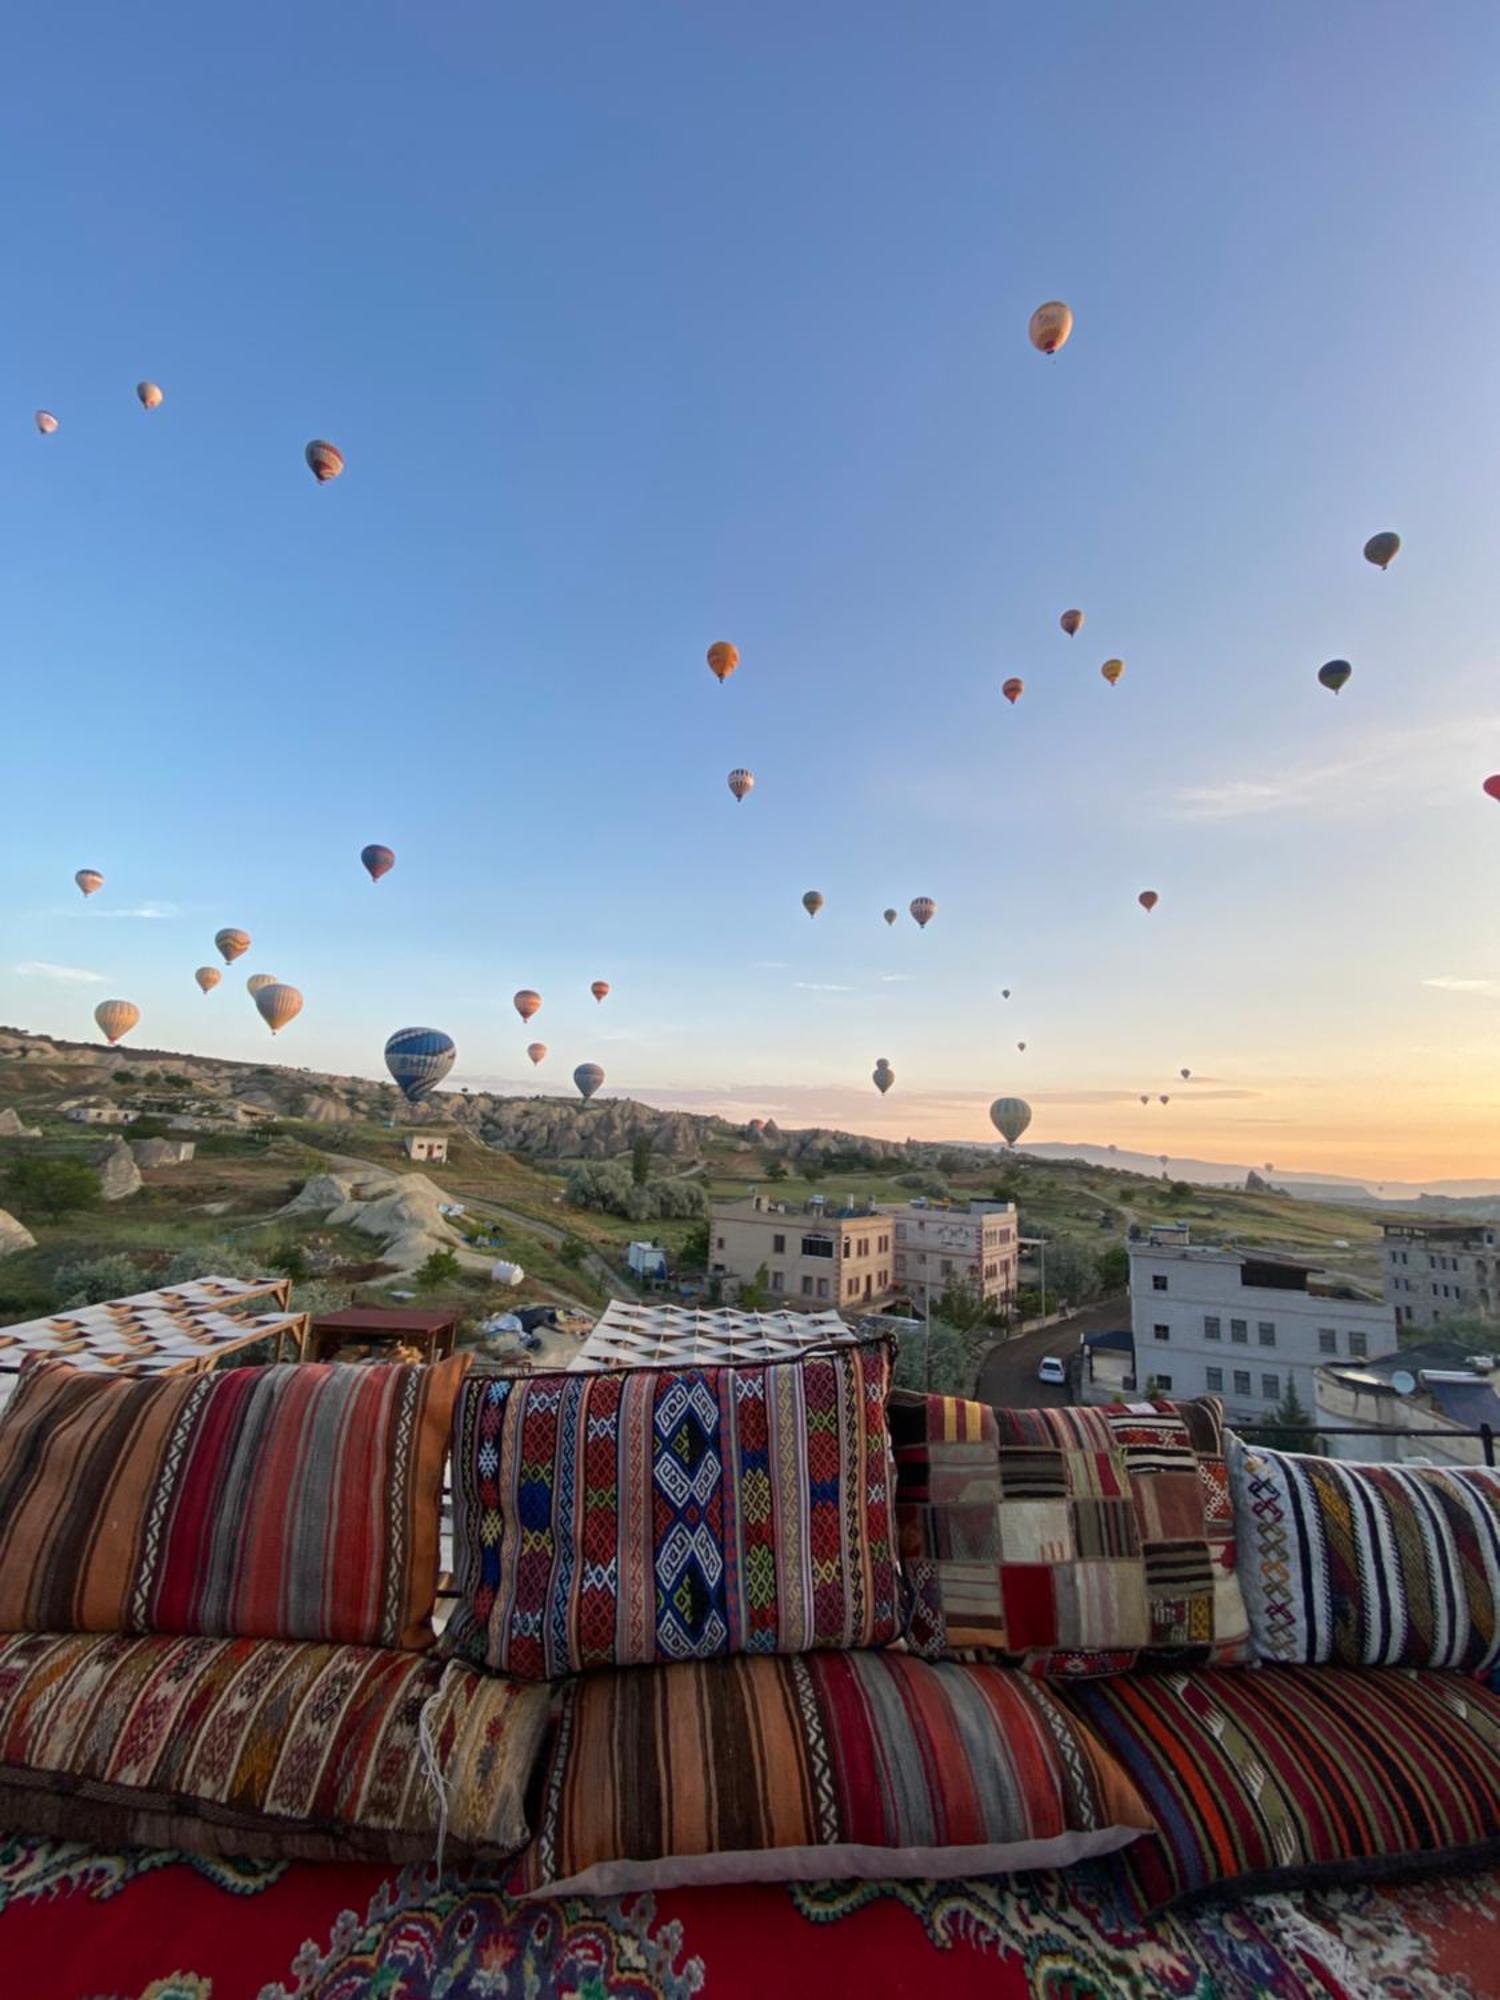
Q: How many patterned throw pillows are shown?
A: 7